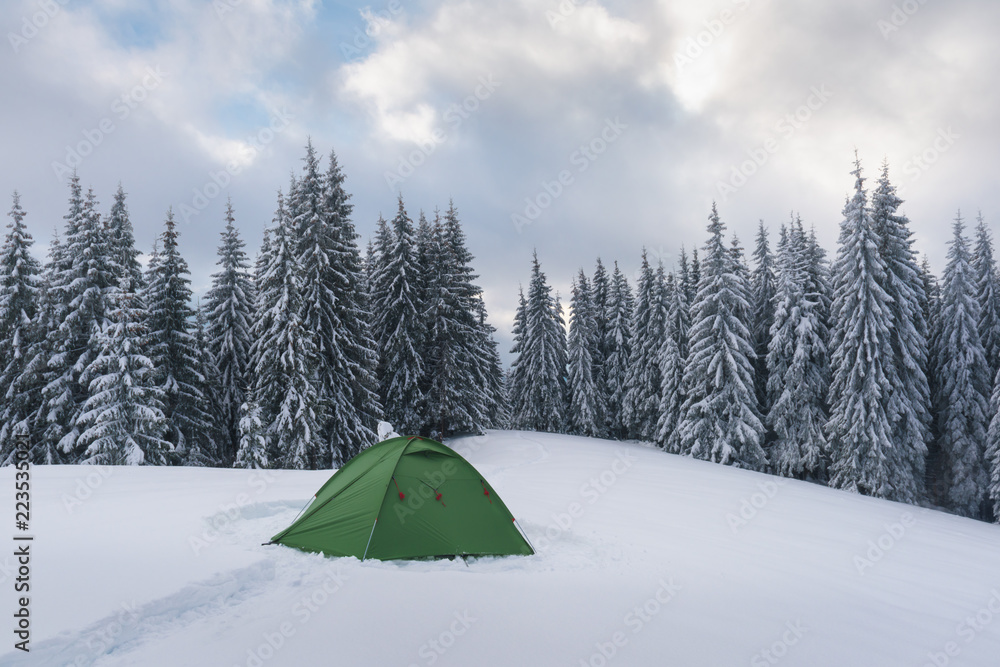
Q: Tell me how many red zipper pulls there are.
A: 3